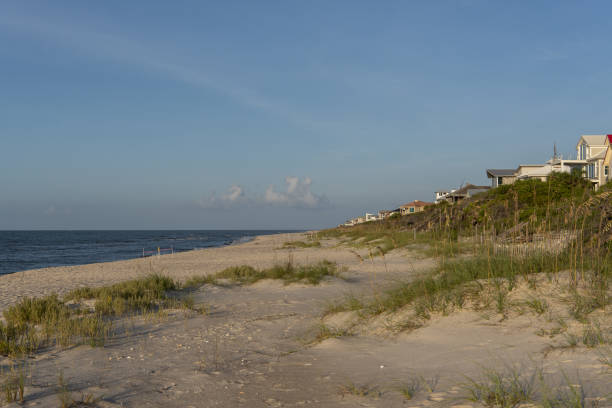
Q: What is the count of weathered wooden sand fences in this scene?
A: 1